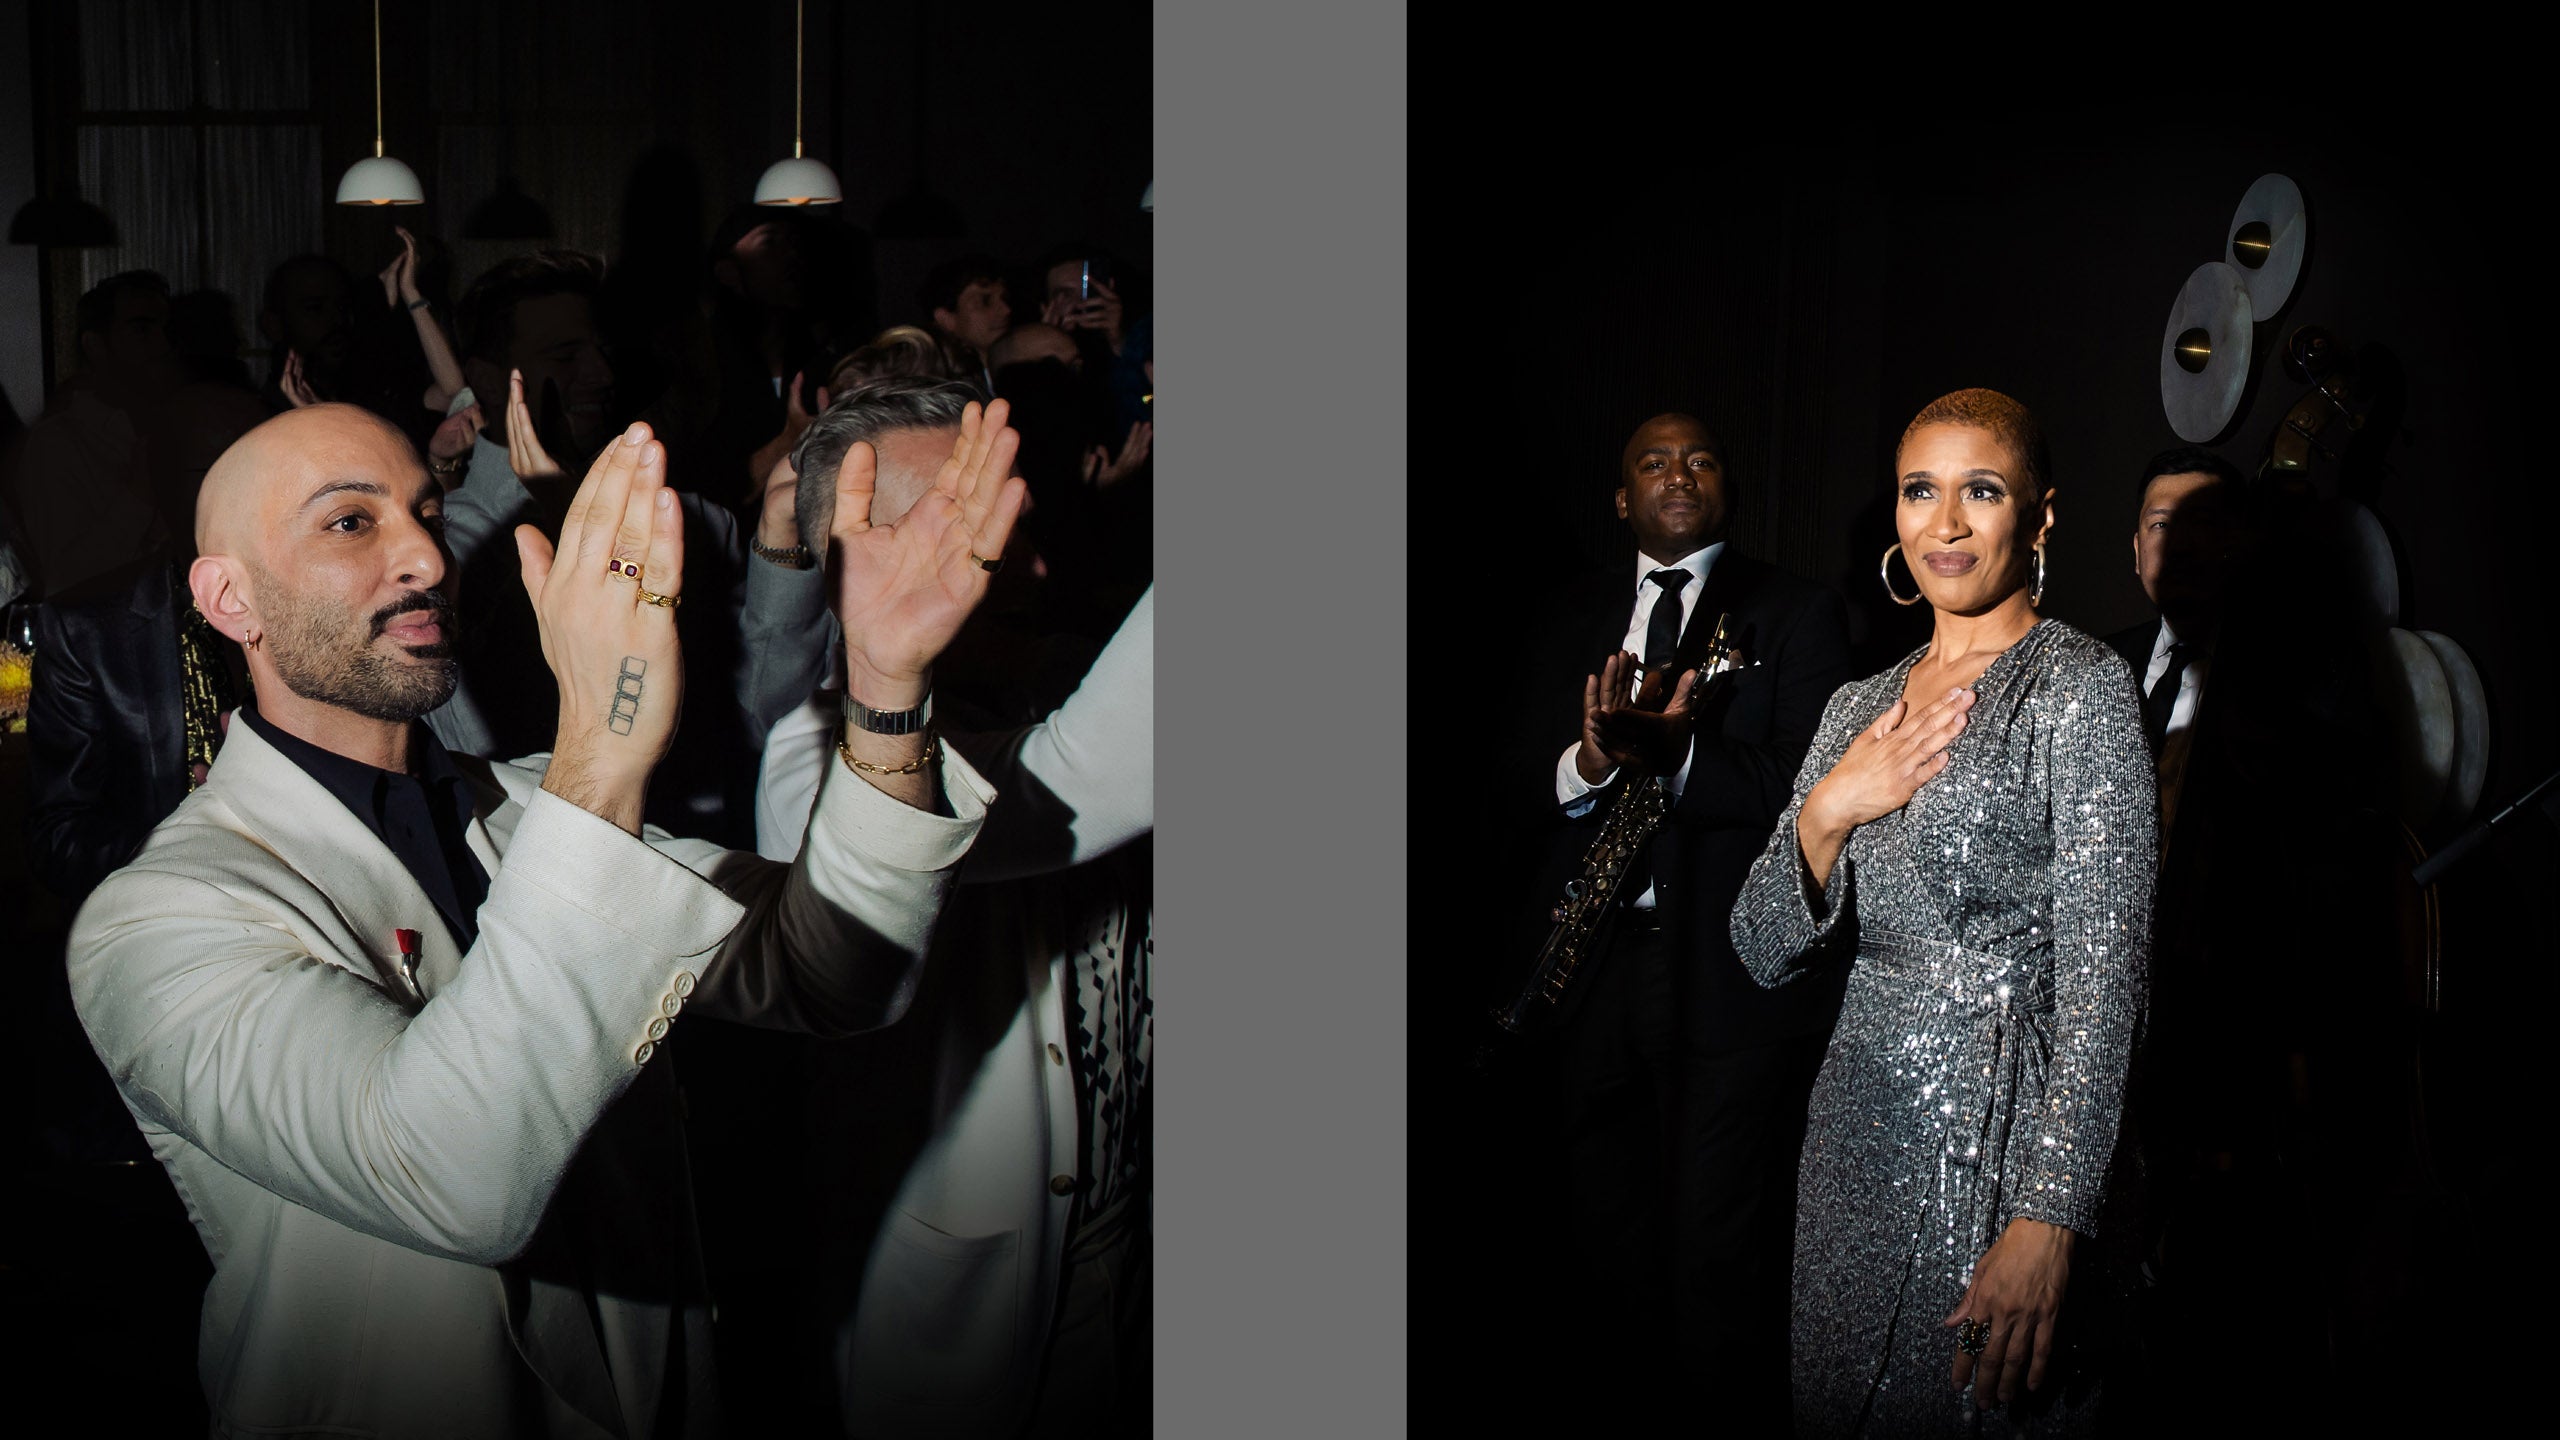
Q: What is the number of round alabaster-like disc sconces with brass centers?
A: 2